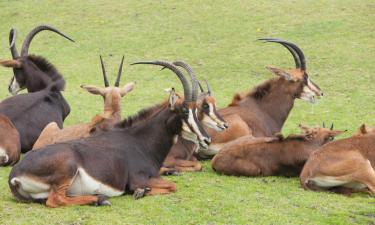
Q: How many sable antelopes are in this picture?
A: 8